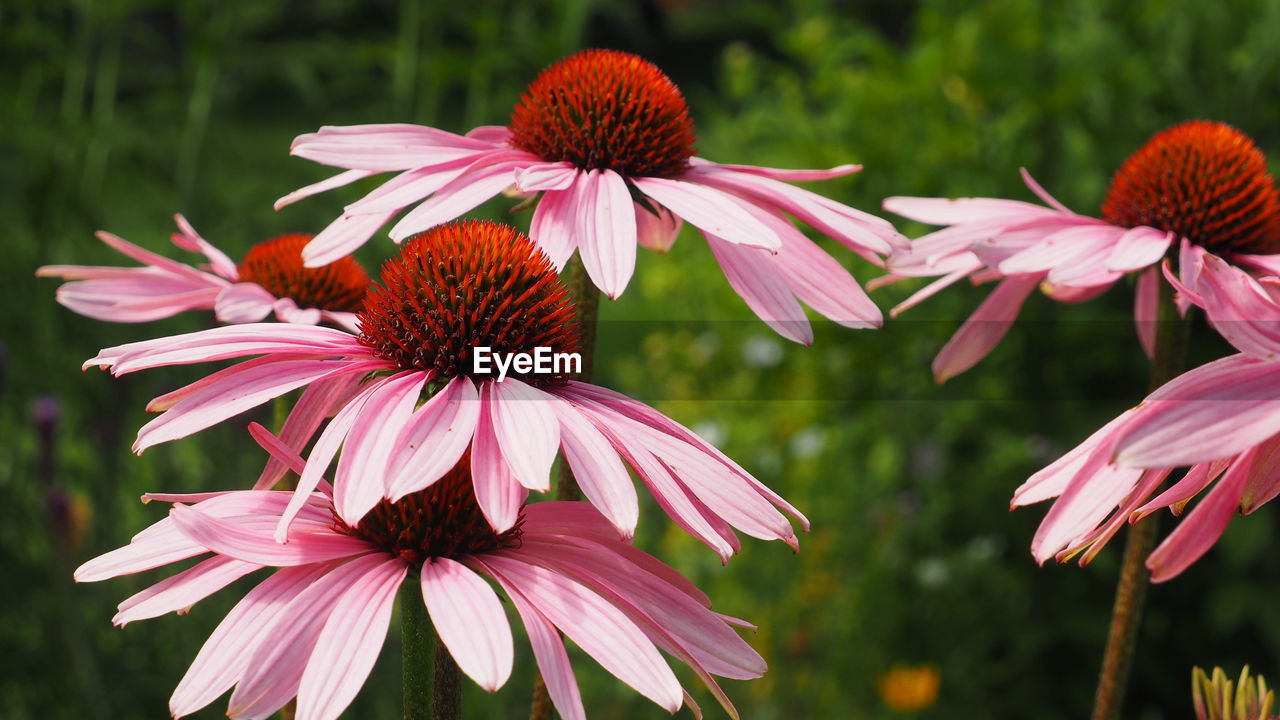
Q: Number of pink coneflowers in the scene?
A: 6